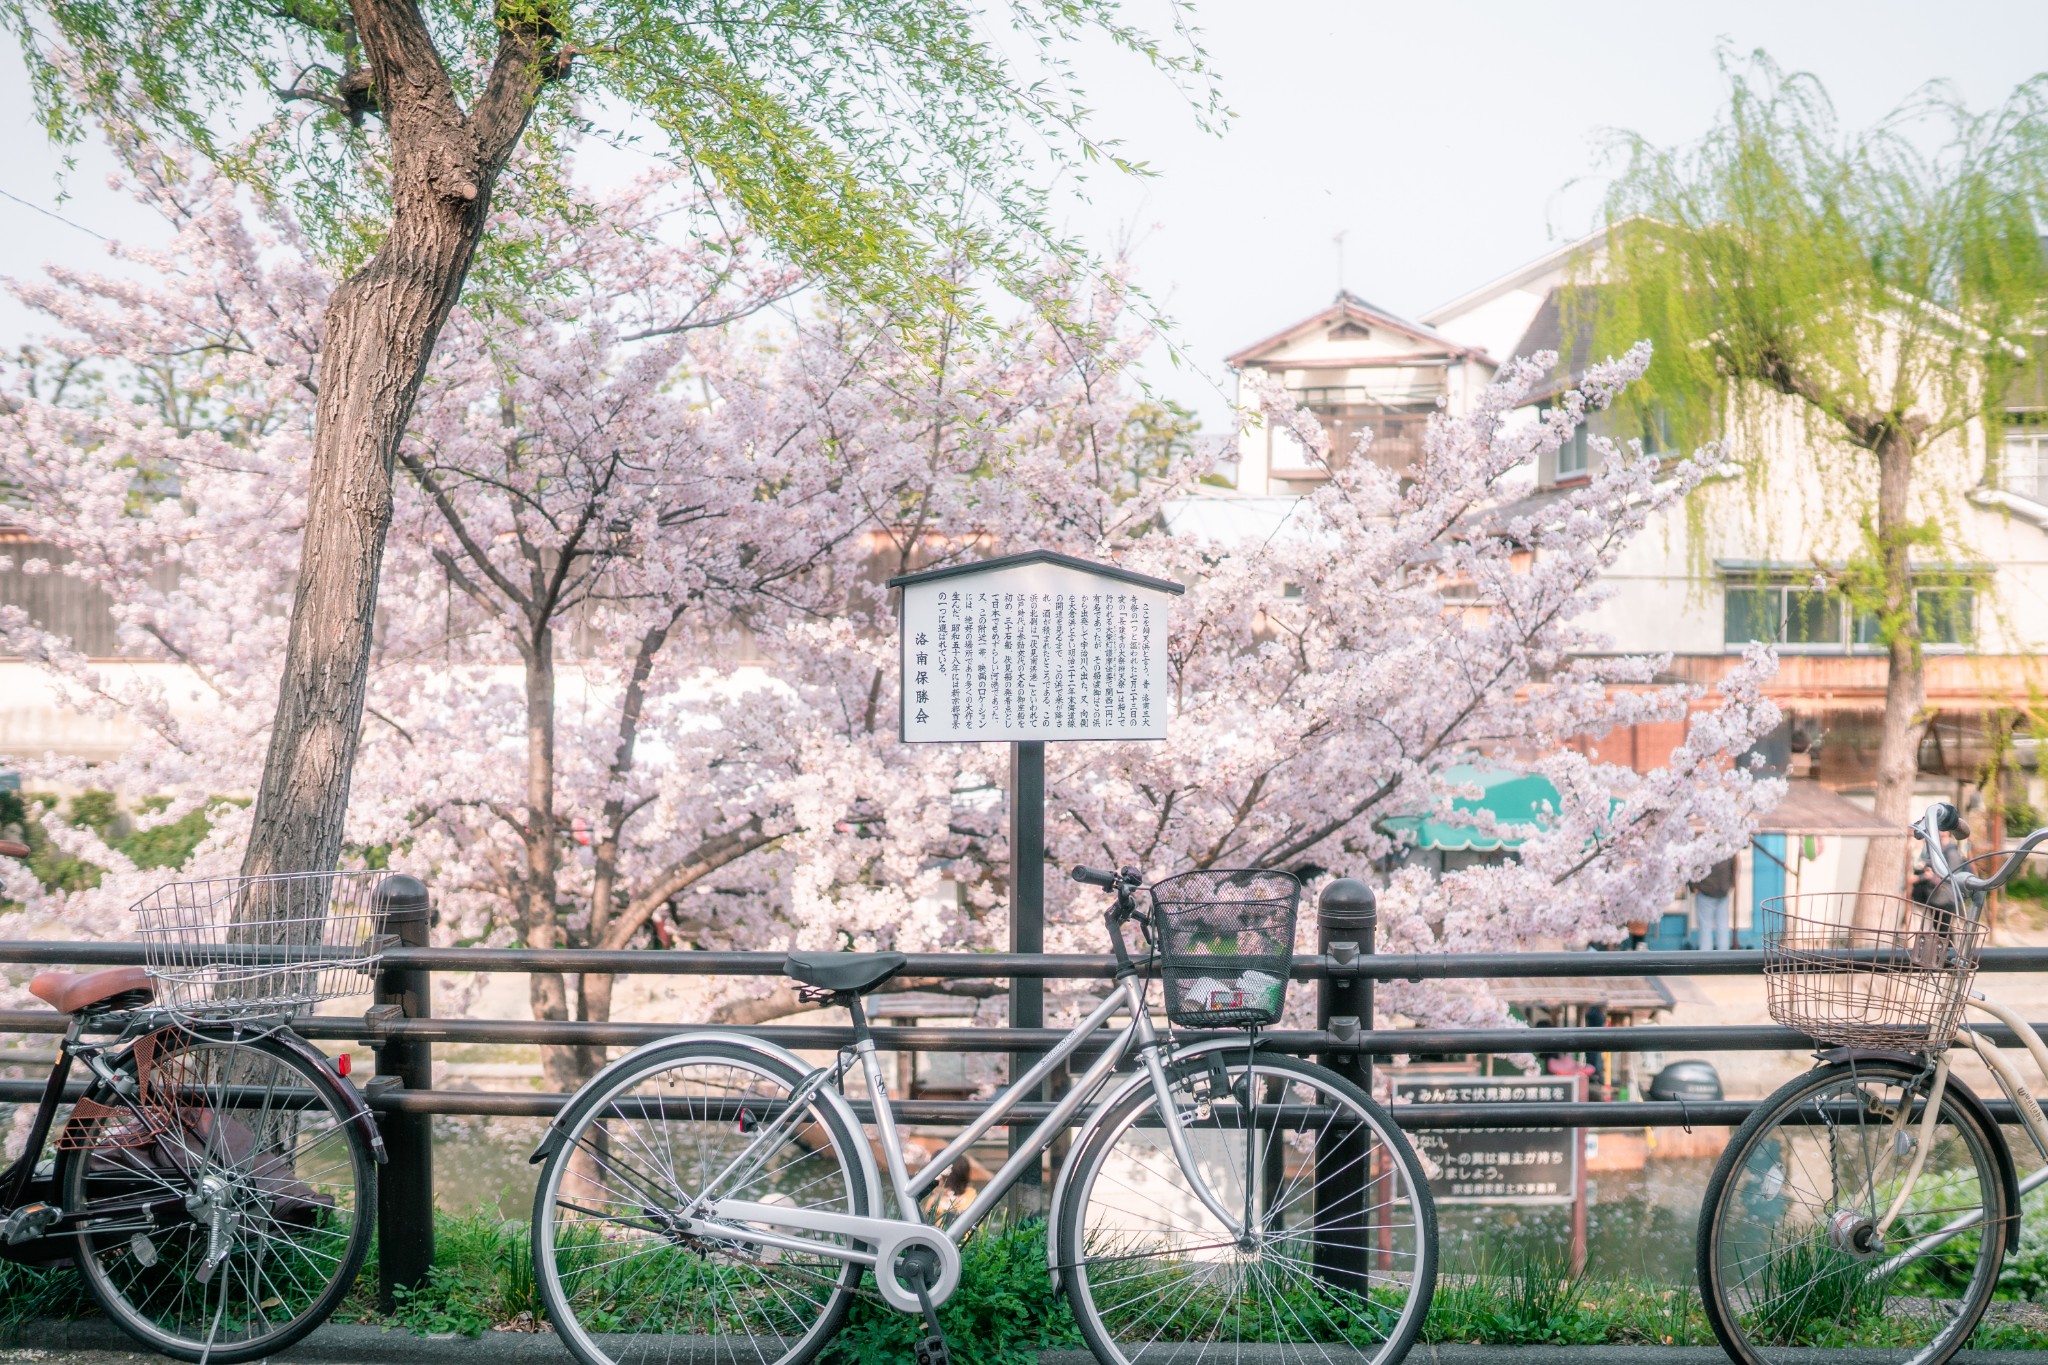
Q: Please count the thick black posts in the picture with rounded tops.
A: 2